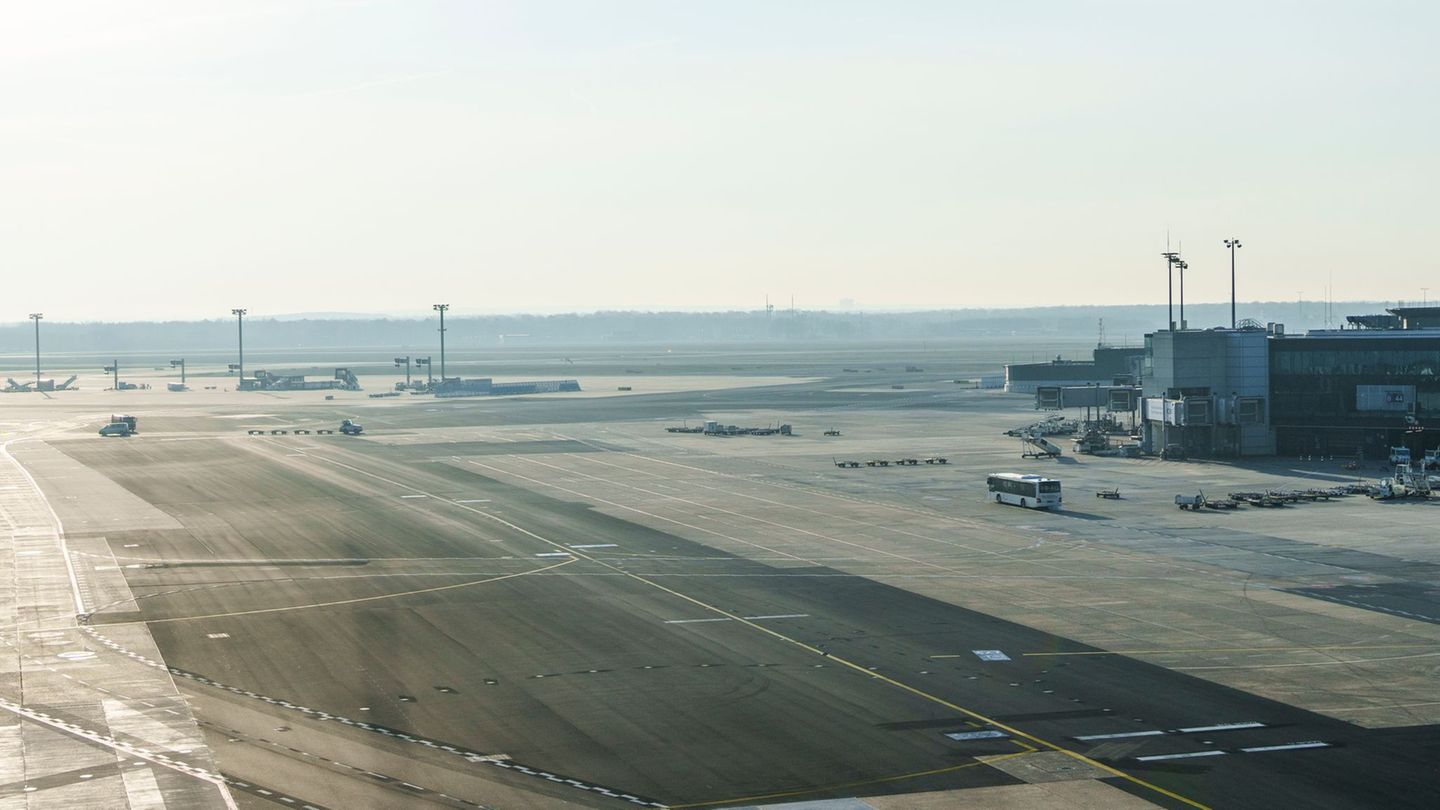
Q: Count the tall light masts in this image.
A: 6